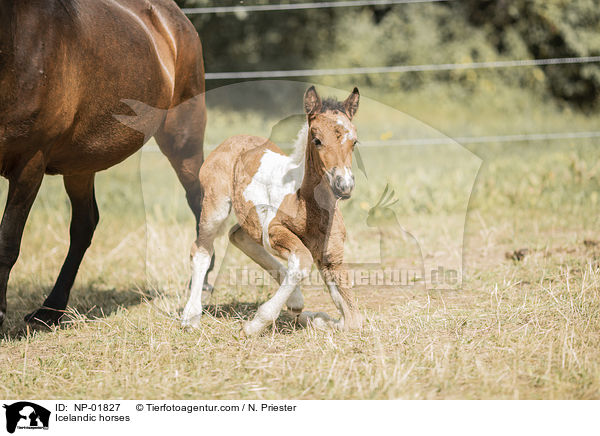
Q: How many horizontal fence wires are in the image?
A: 3